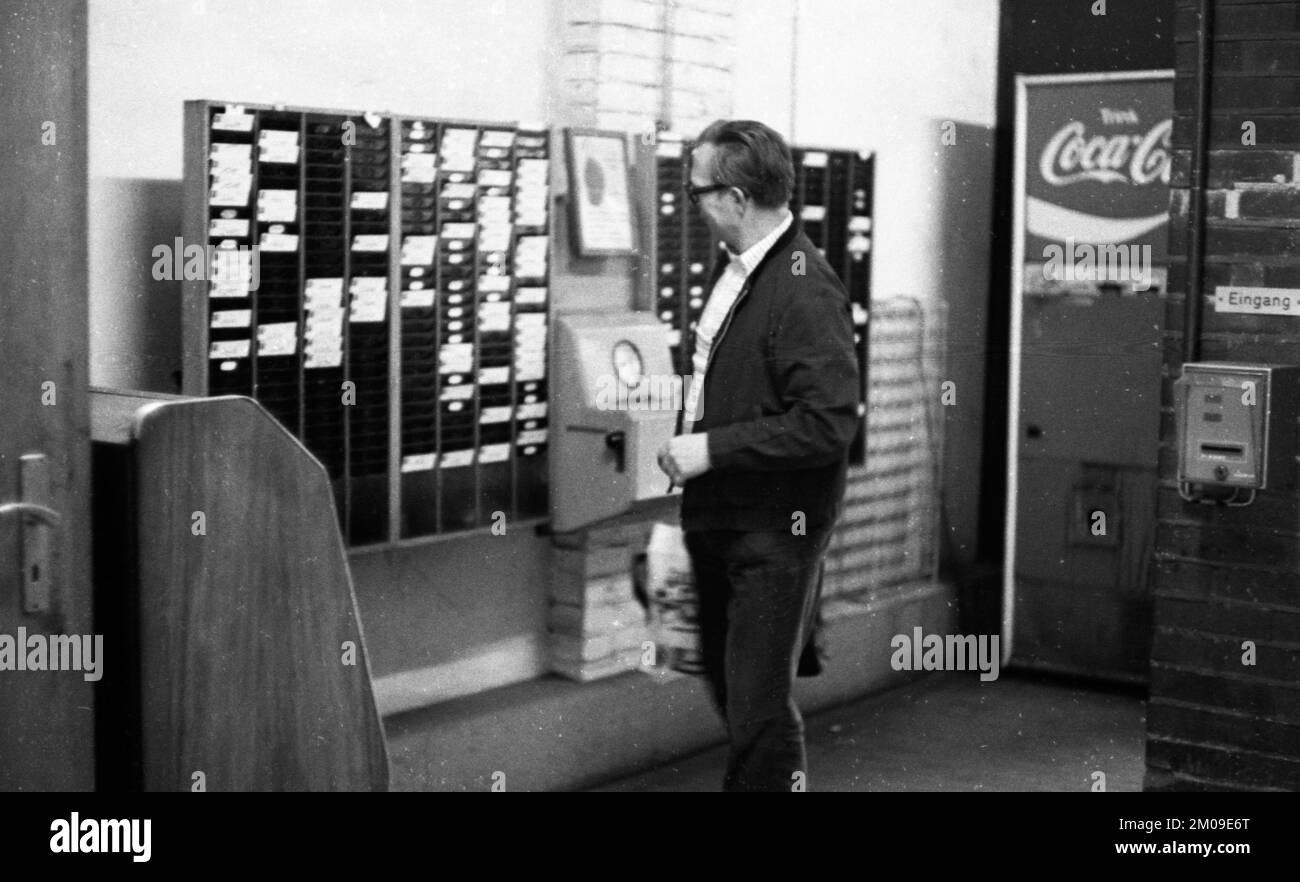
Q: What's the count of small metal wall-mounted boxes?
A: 1